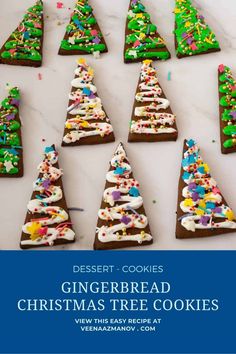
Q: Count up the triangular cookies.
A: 11